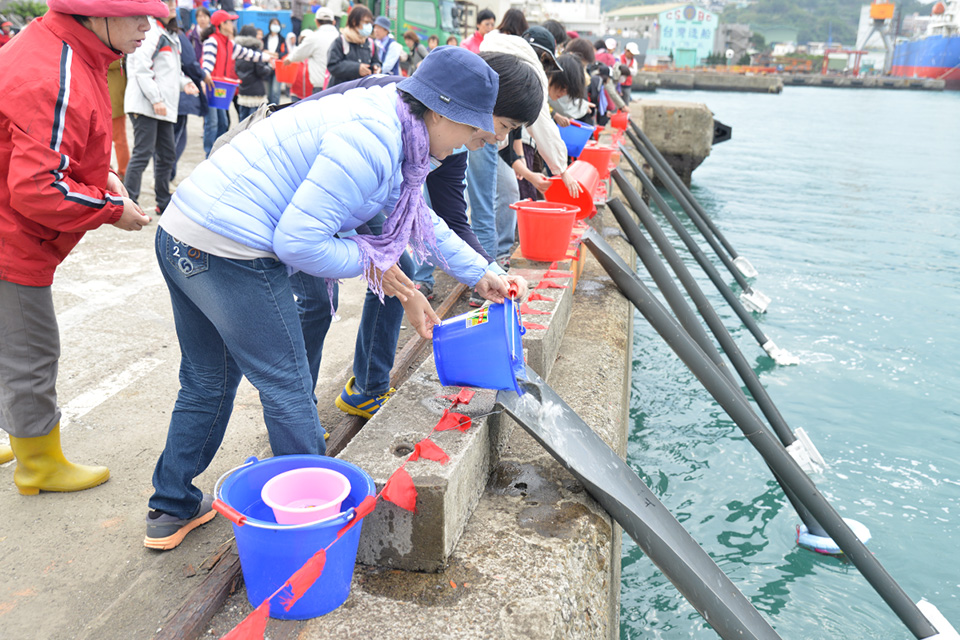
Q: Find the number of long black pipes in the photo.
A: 7